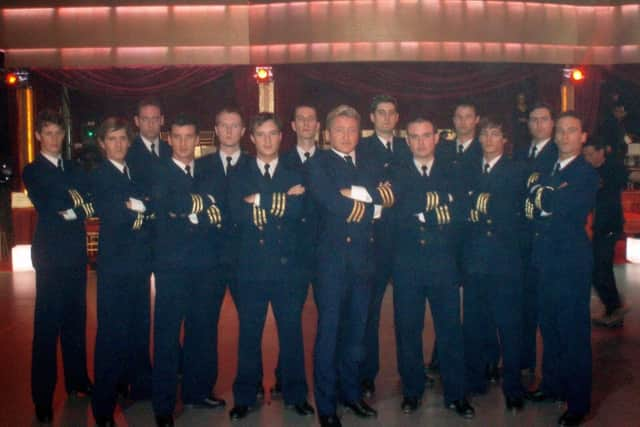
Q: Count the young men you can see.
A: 14